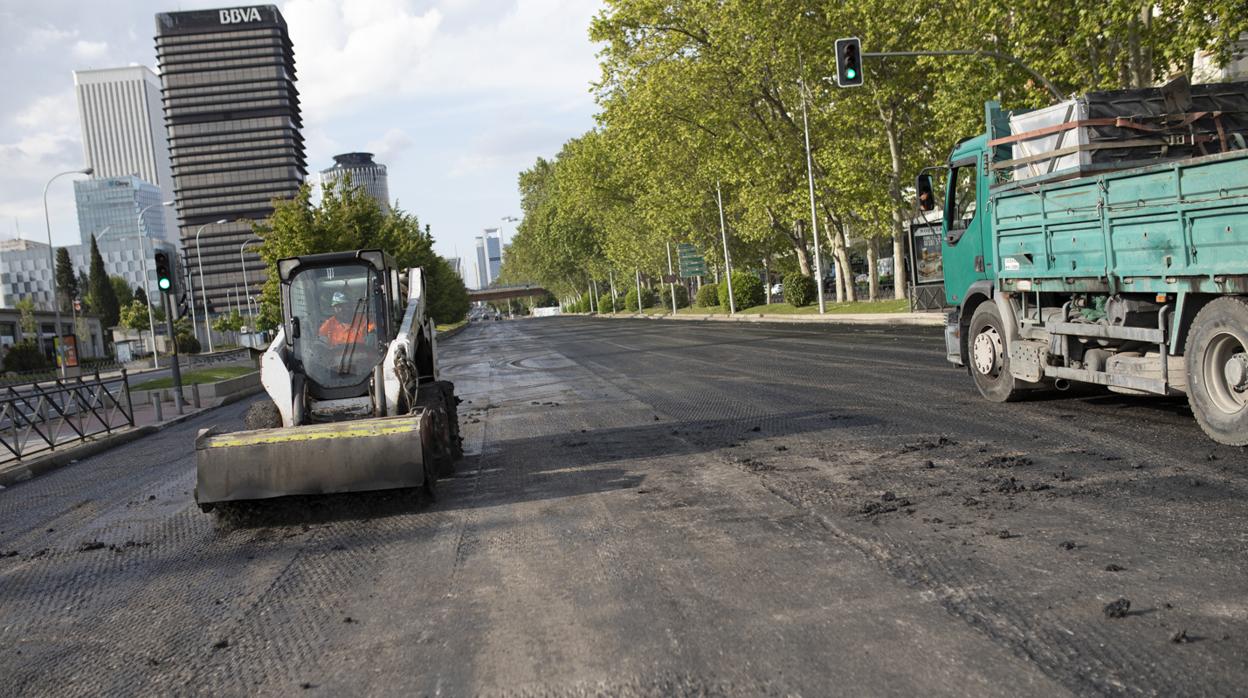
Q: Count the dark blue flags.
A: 0